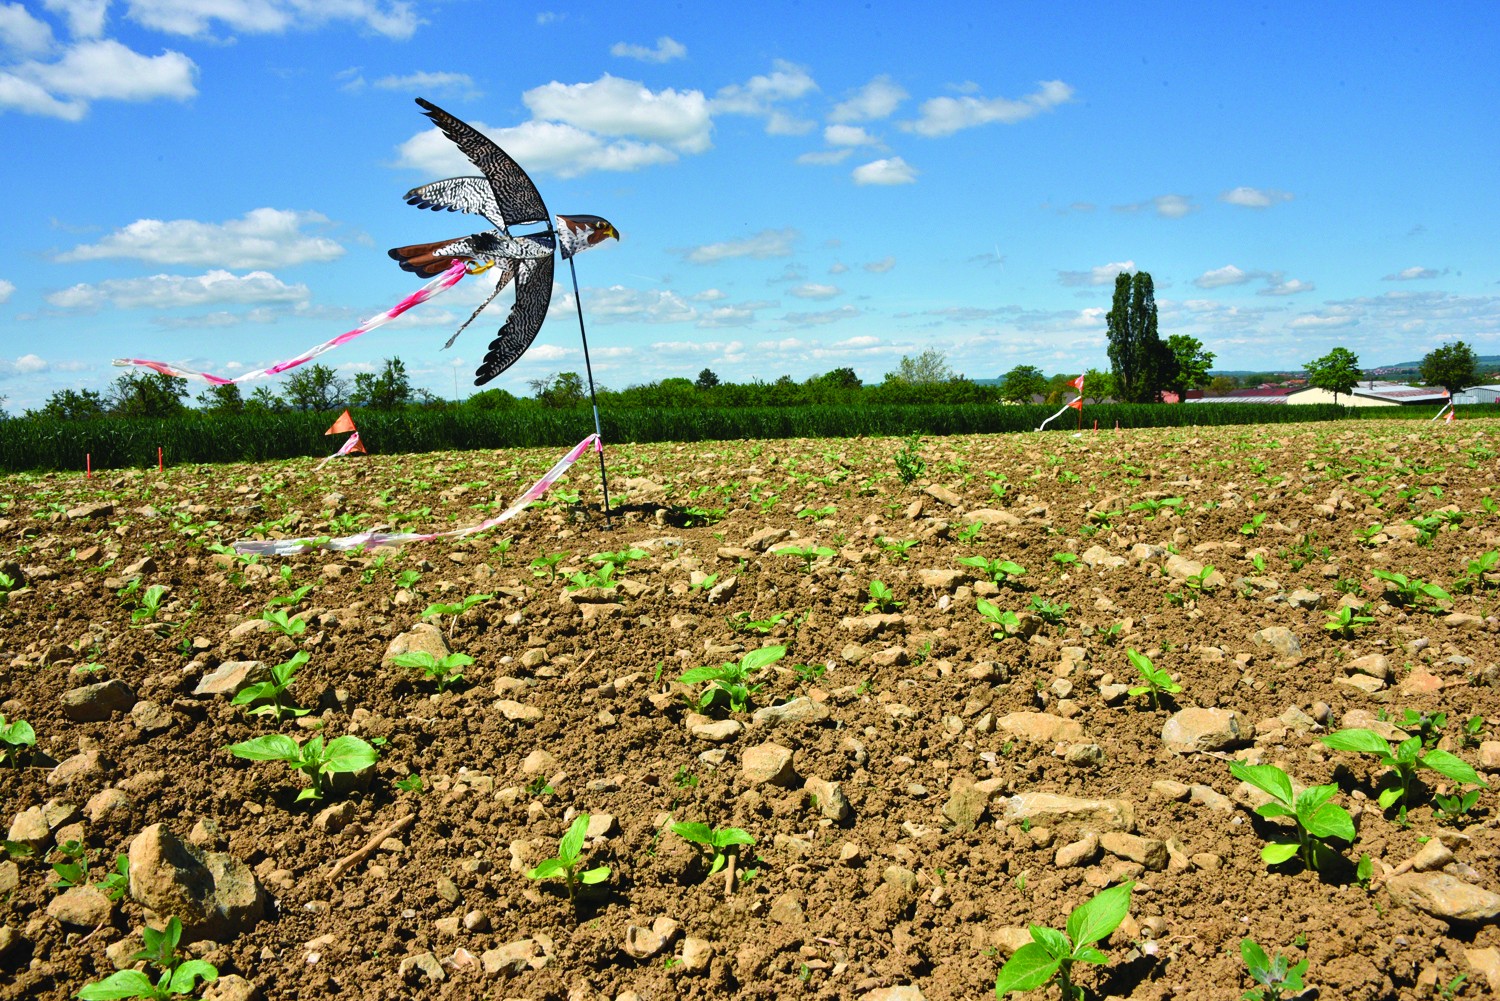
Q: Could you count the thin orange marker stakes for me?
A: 4